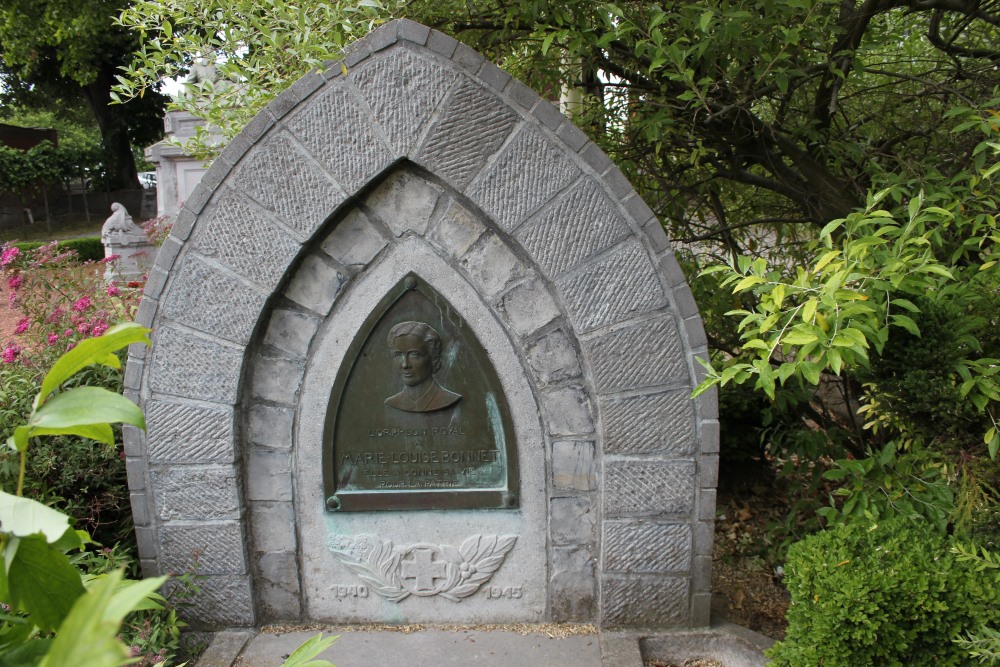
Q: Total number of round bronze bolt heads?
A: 3